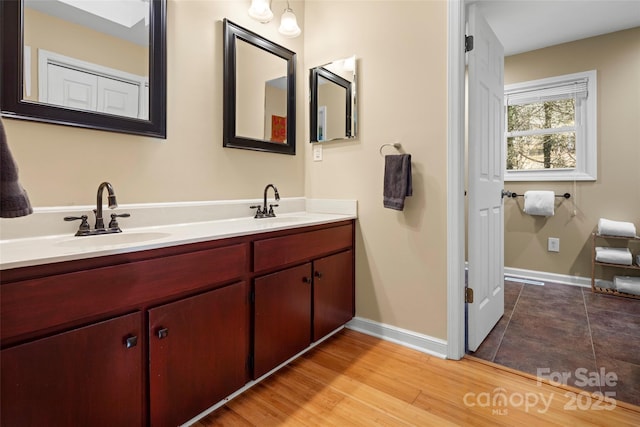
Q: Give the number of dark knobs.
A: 4